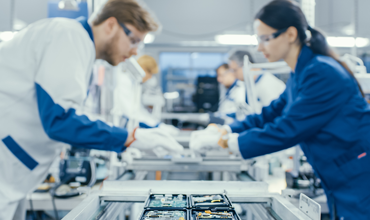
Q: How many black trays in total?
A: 4